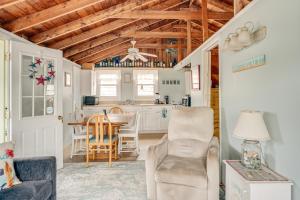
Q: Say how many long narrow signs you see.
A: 1